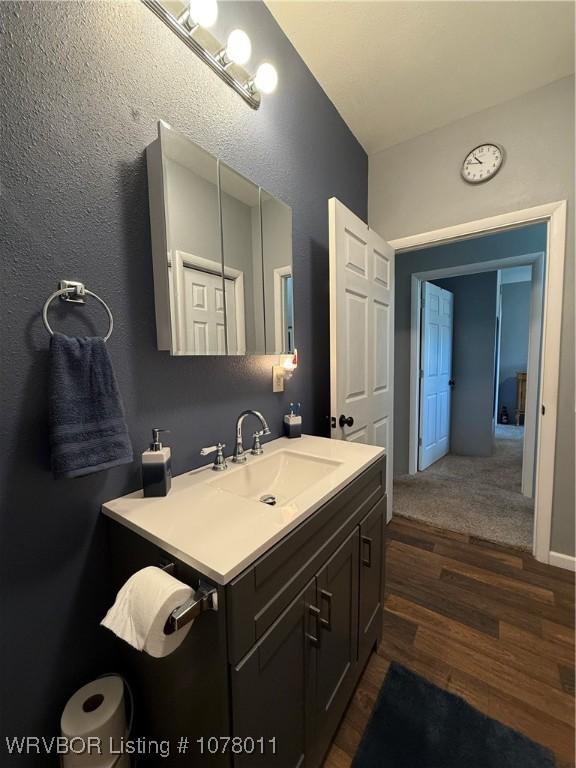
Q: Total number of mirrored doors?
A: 3